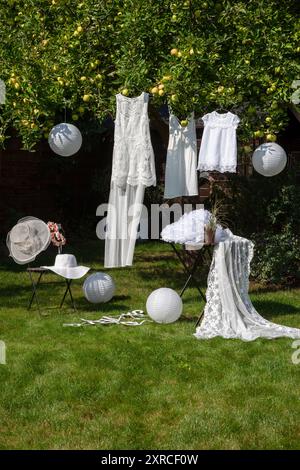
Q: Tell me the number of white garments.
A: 3